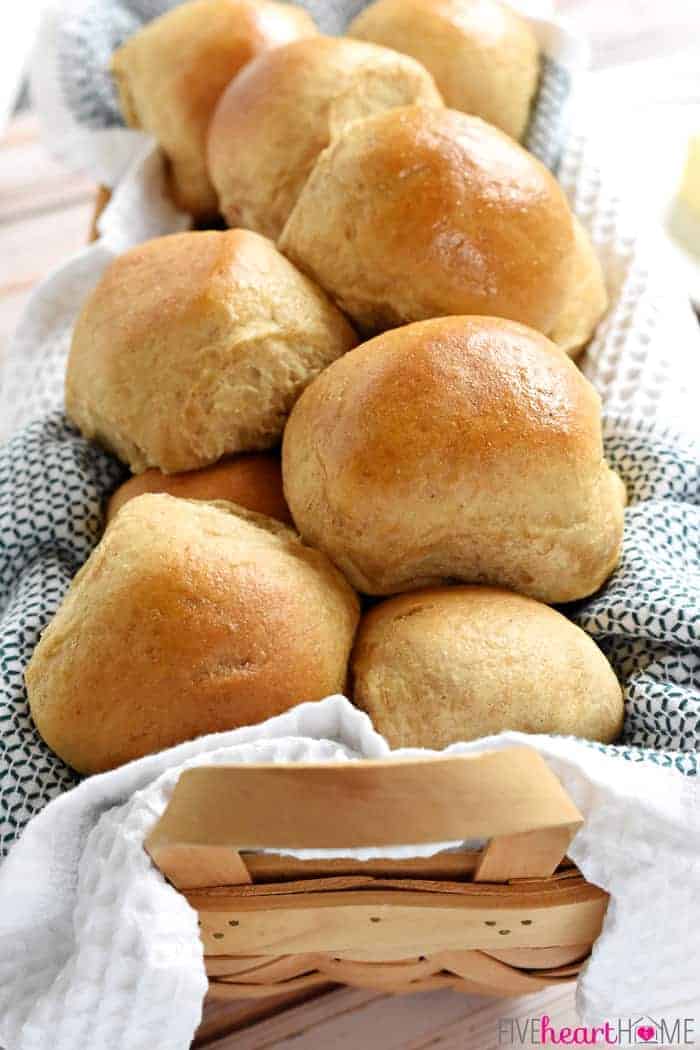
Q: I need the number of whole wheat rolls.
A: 9